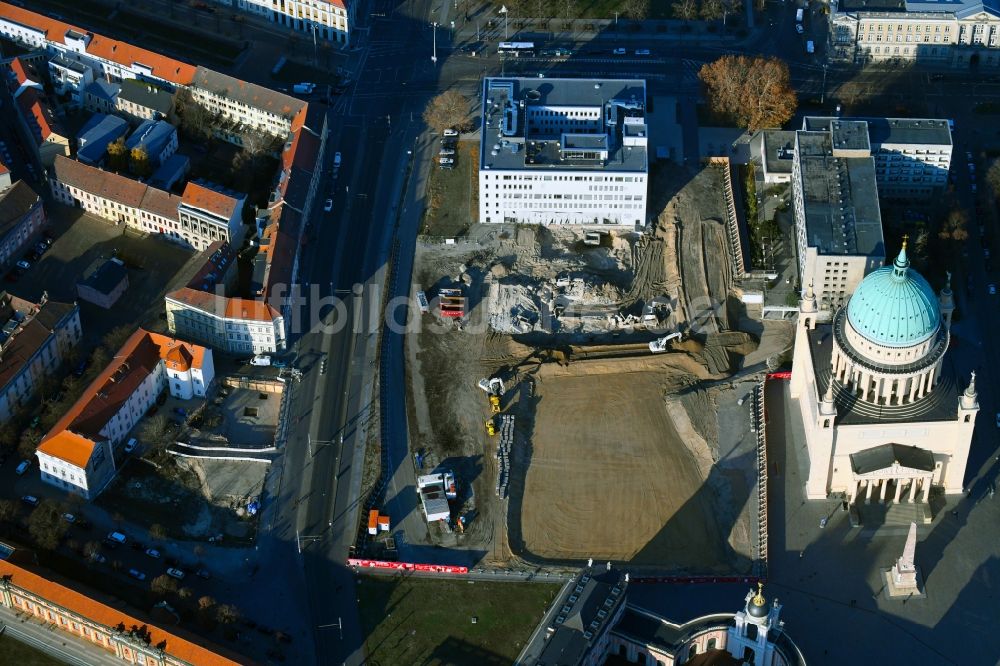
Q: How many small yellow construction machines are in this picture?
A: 2